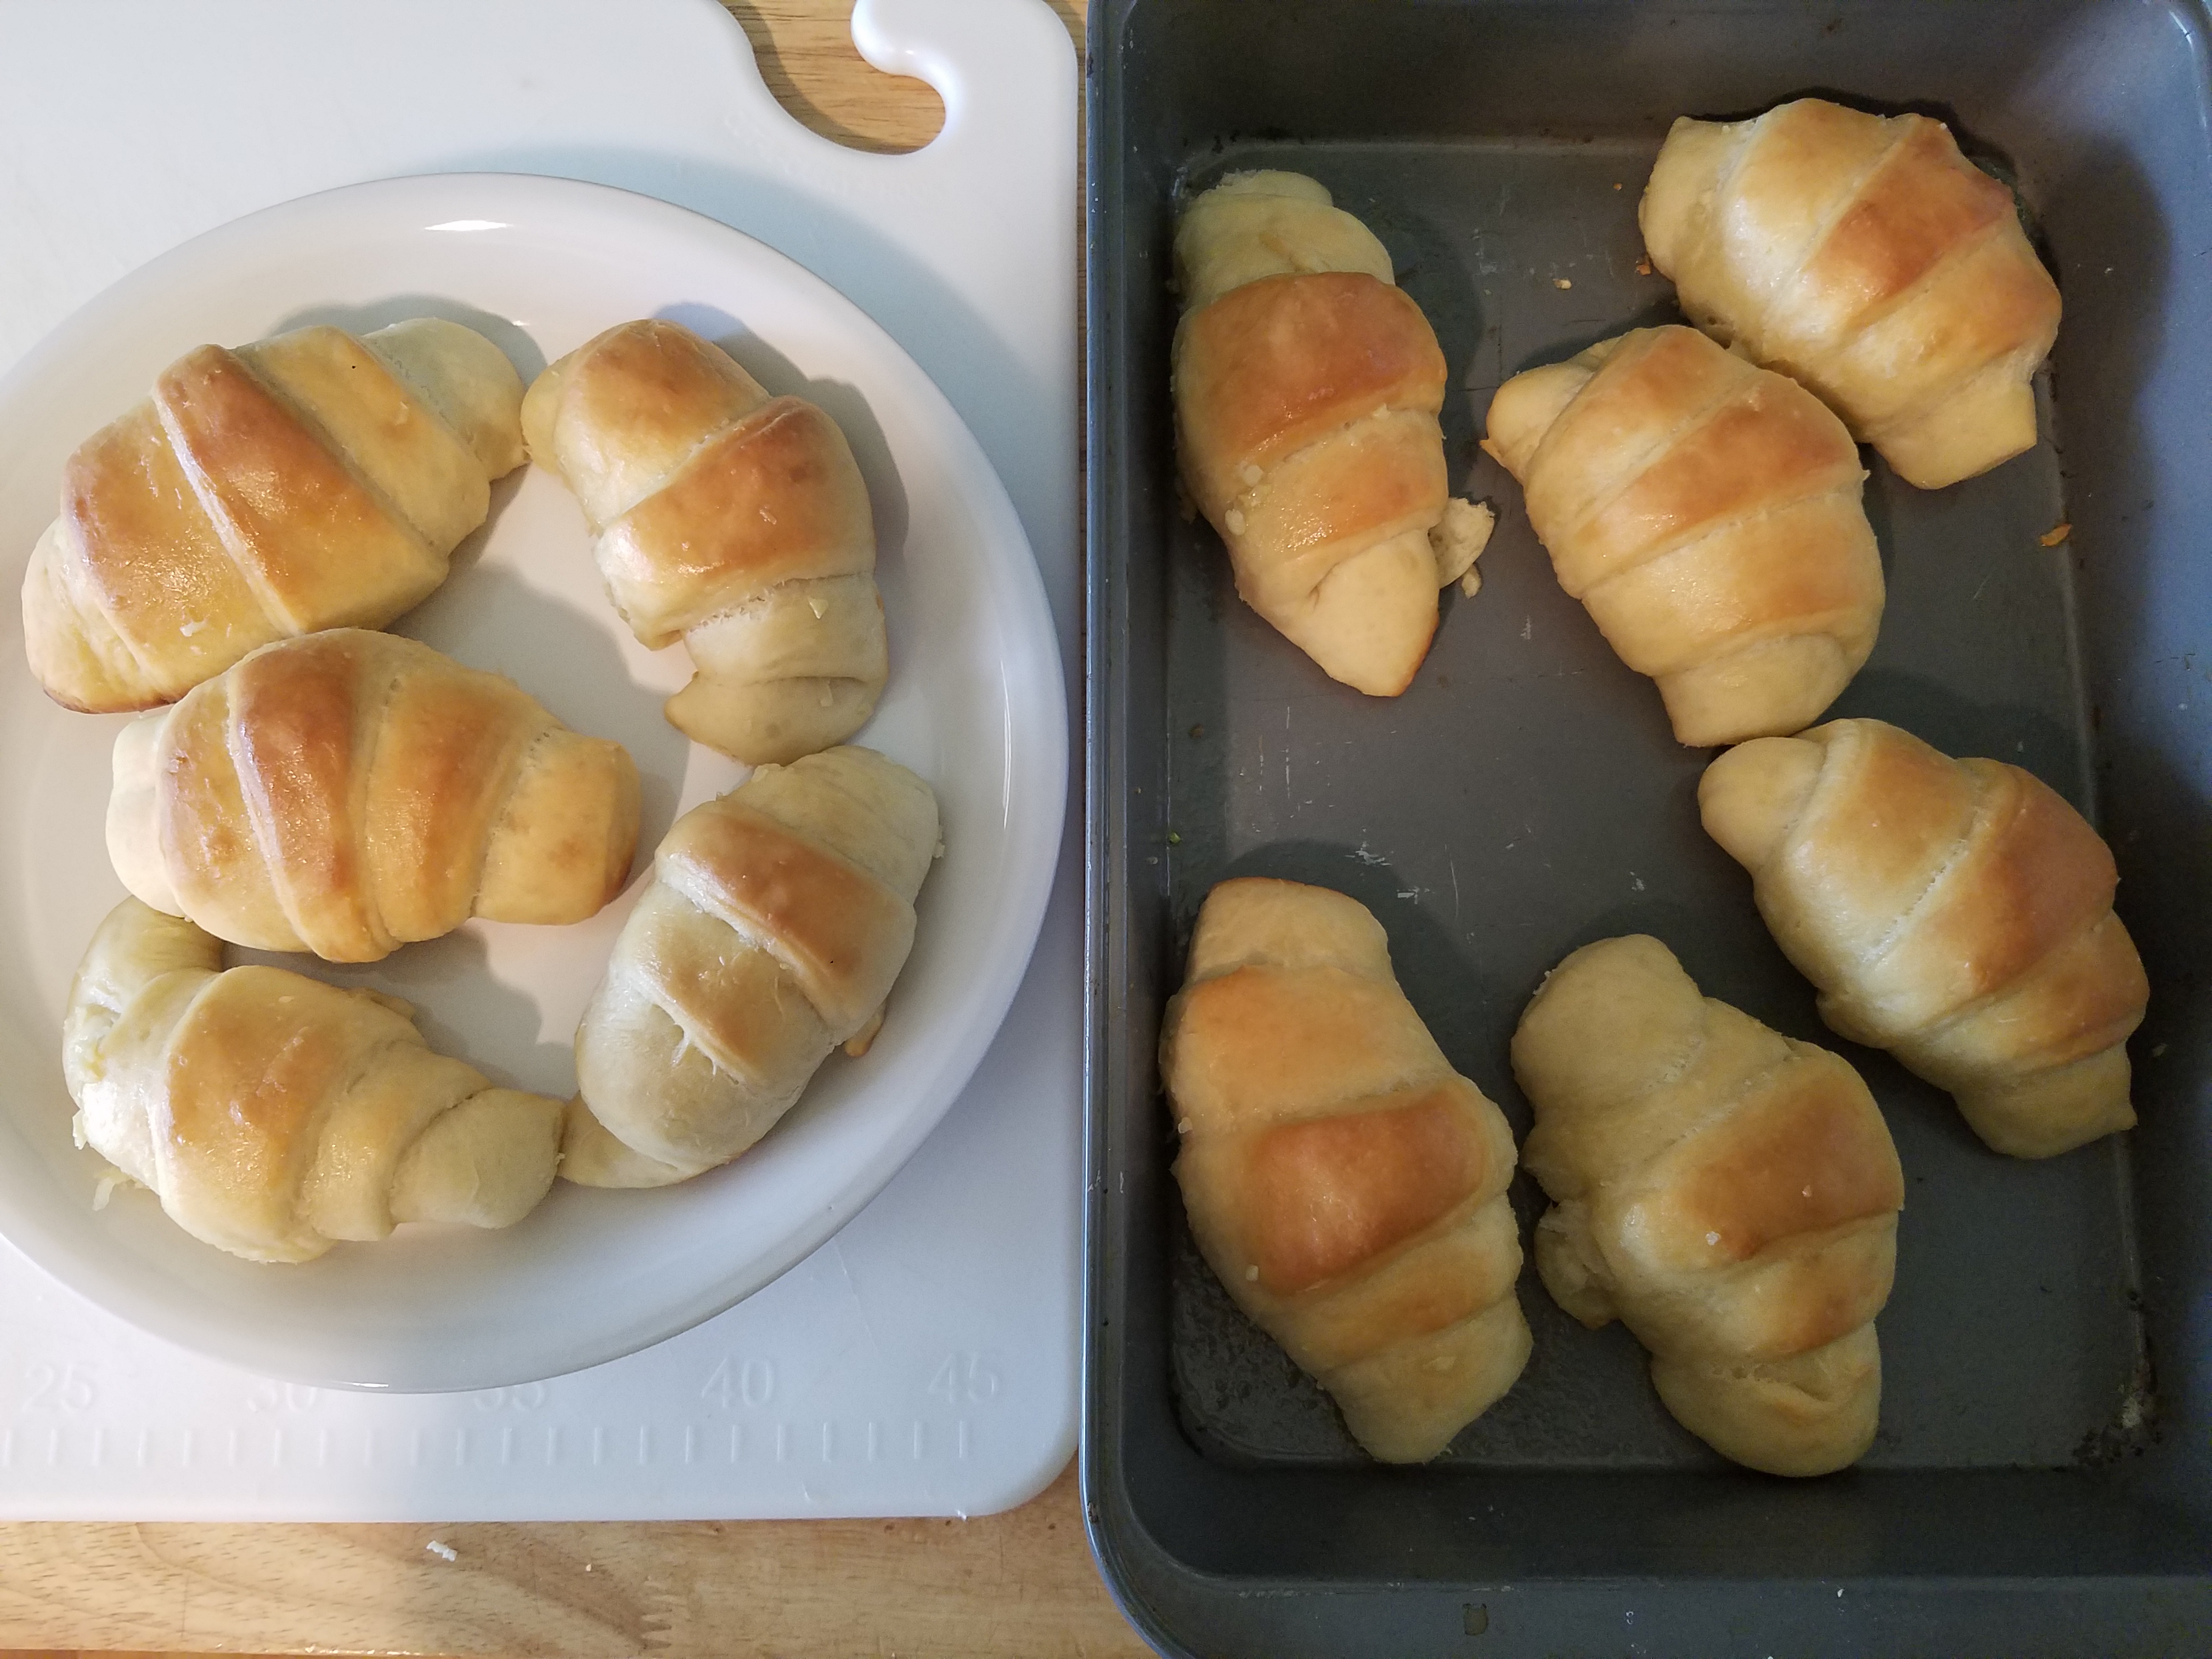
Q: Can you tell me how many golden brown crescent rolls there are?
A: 11